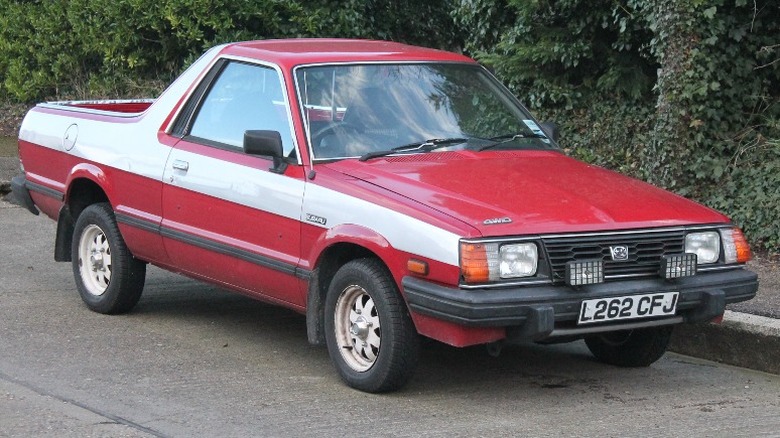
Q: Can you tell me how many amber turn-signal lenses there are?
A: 3